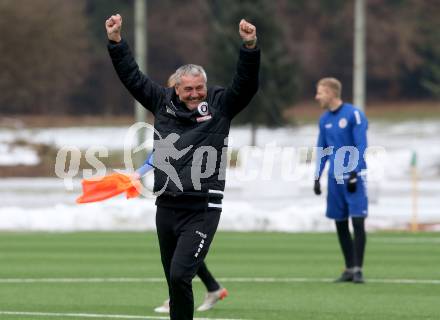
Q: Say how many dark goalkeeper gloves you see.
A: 2